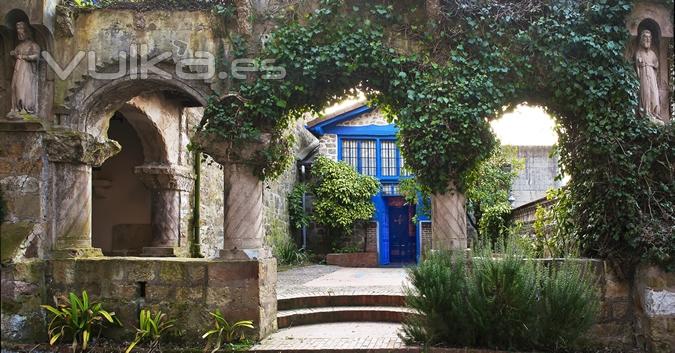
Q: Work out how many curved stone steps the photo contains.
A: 2